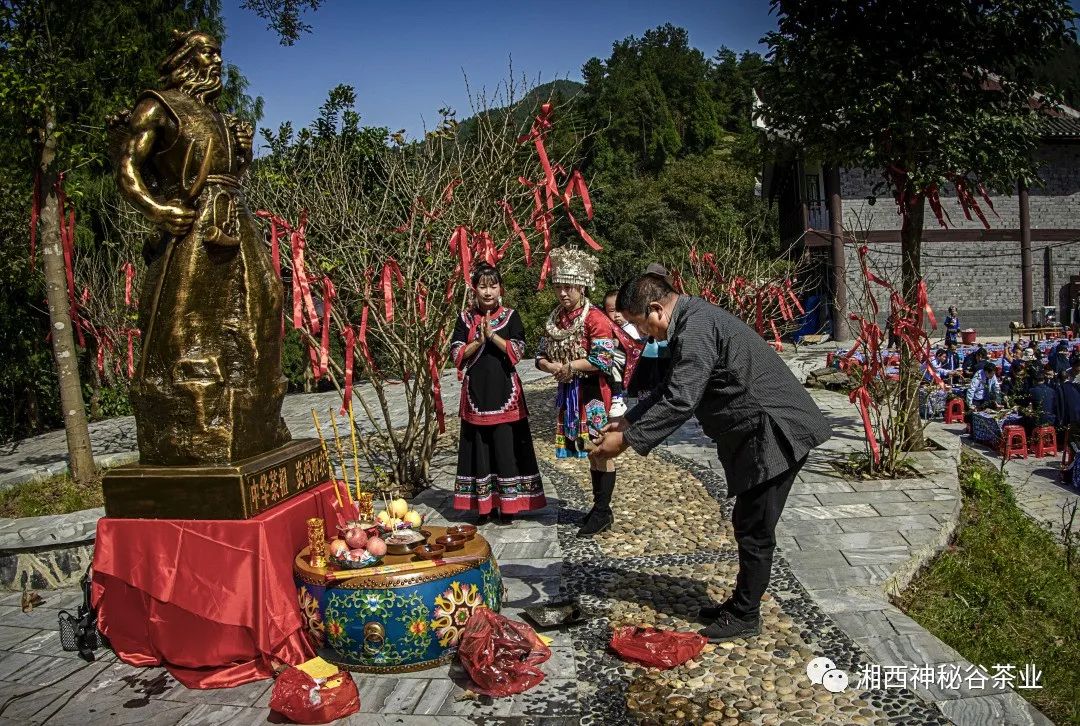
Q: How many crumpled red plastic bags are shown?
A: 3